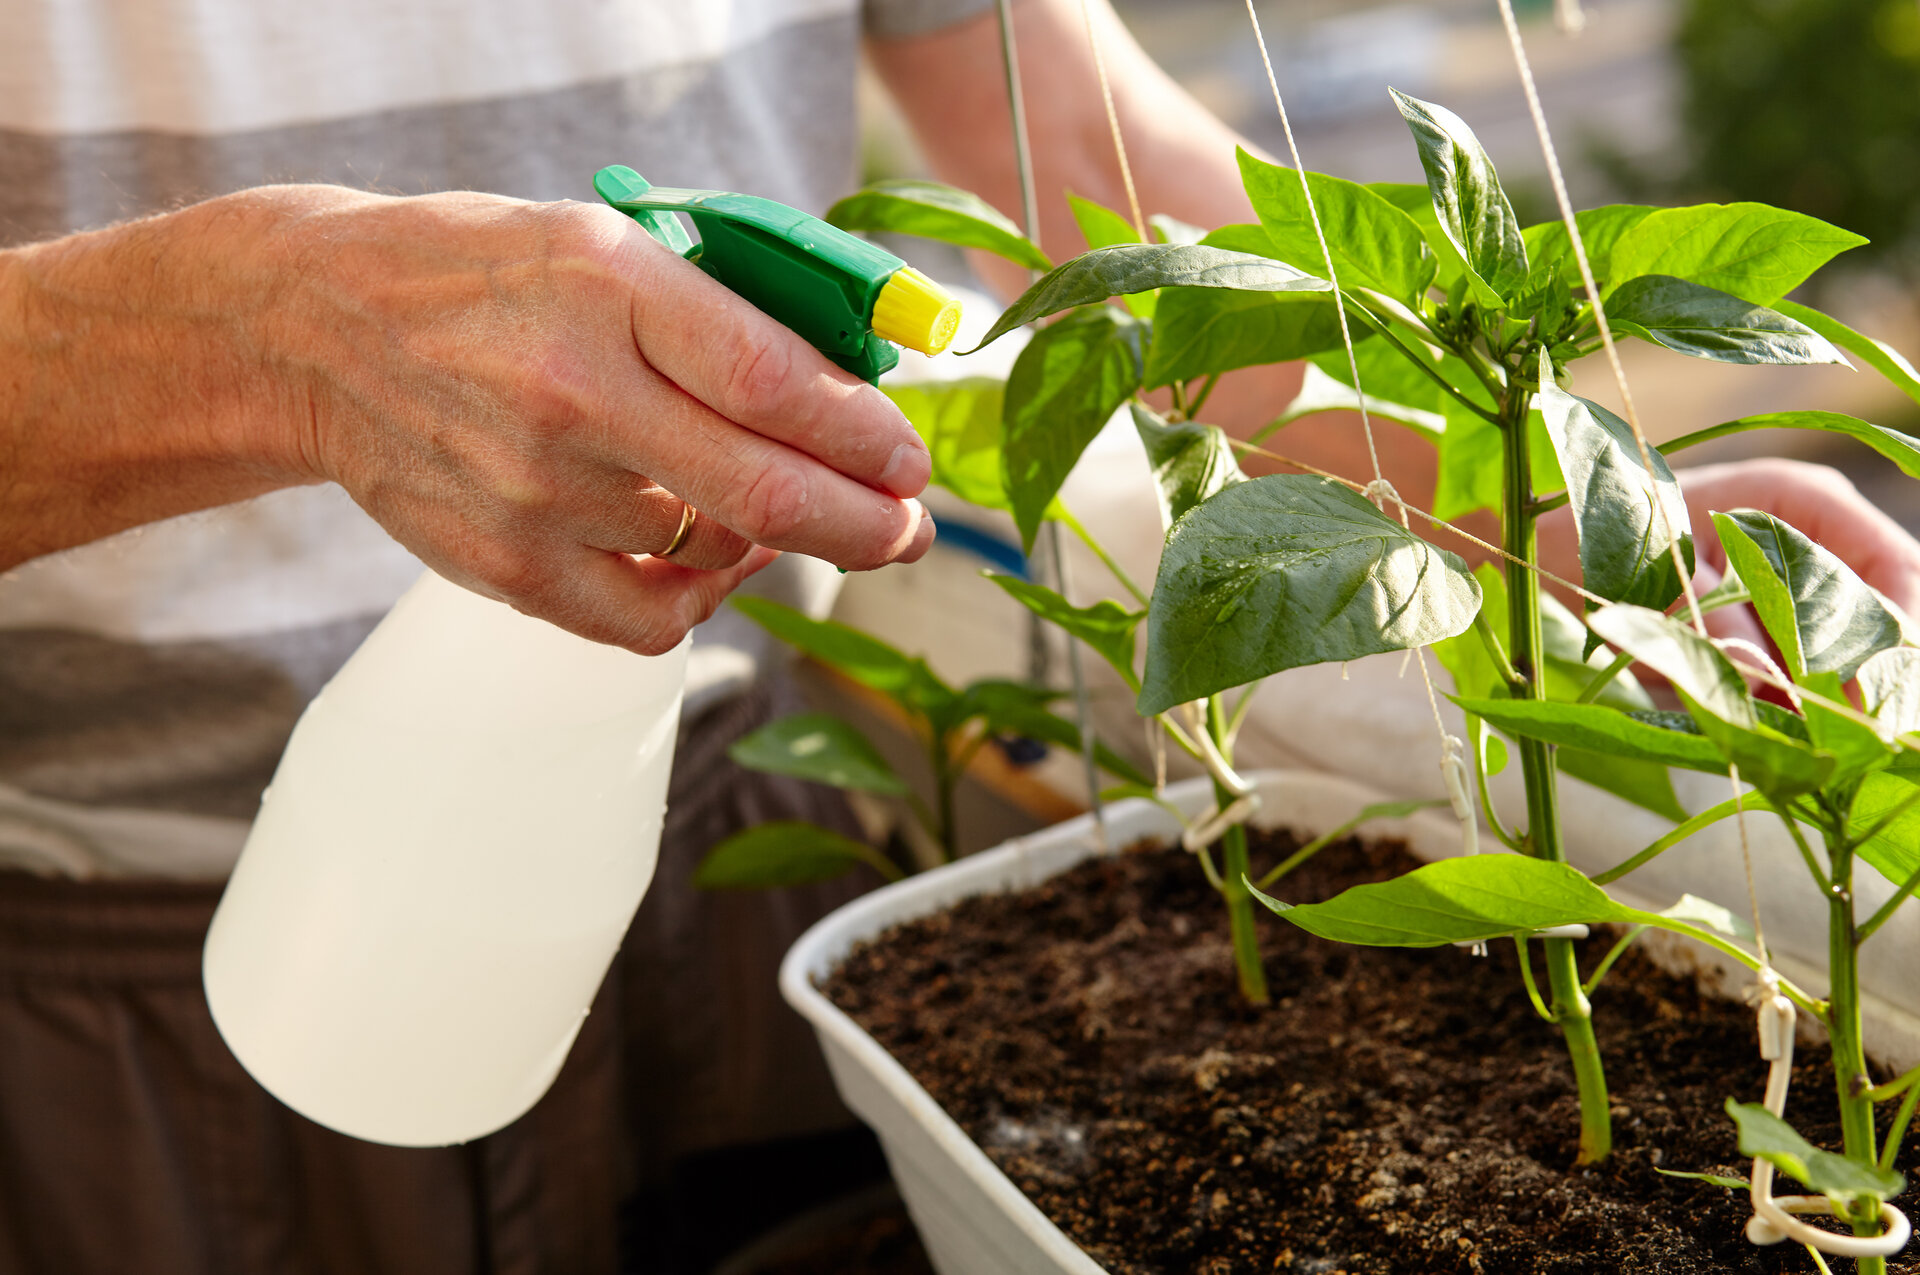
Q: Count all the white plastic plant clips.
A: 3